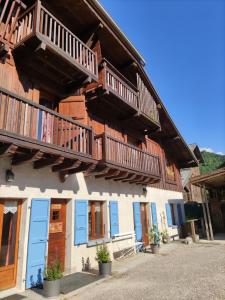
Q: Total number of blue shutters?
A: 7